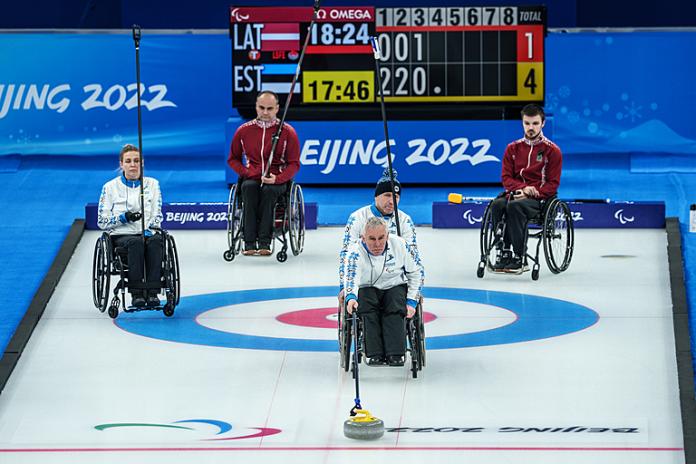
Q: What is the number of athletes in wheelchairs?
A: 5